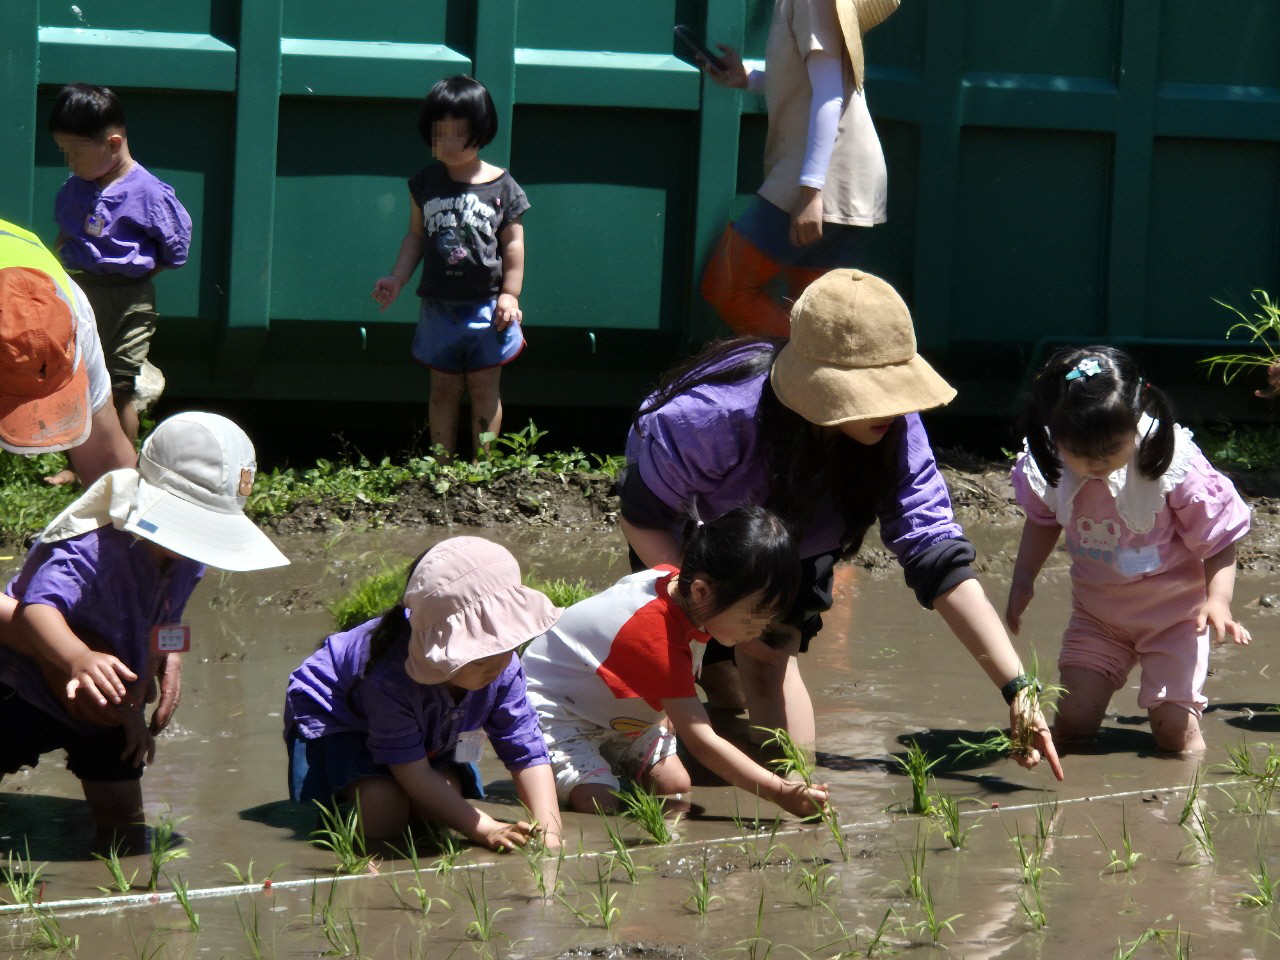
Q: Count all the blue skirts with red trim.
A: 1